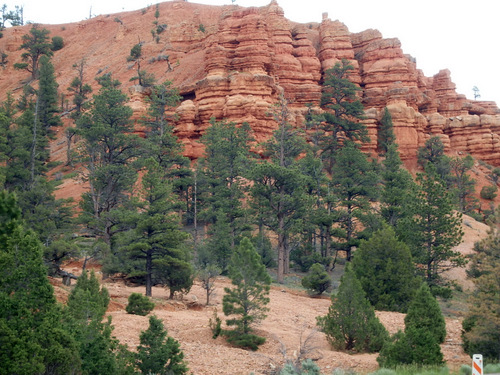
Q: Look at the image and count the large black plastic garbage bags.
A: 0